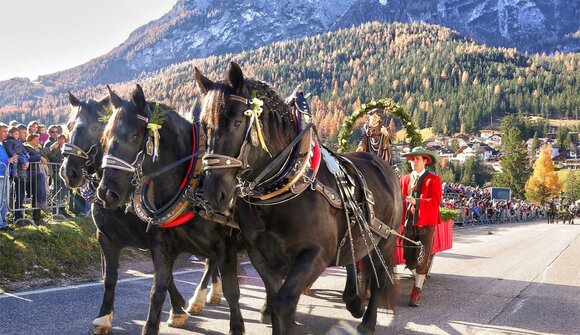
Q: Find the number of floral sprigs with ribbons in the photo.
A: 2